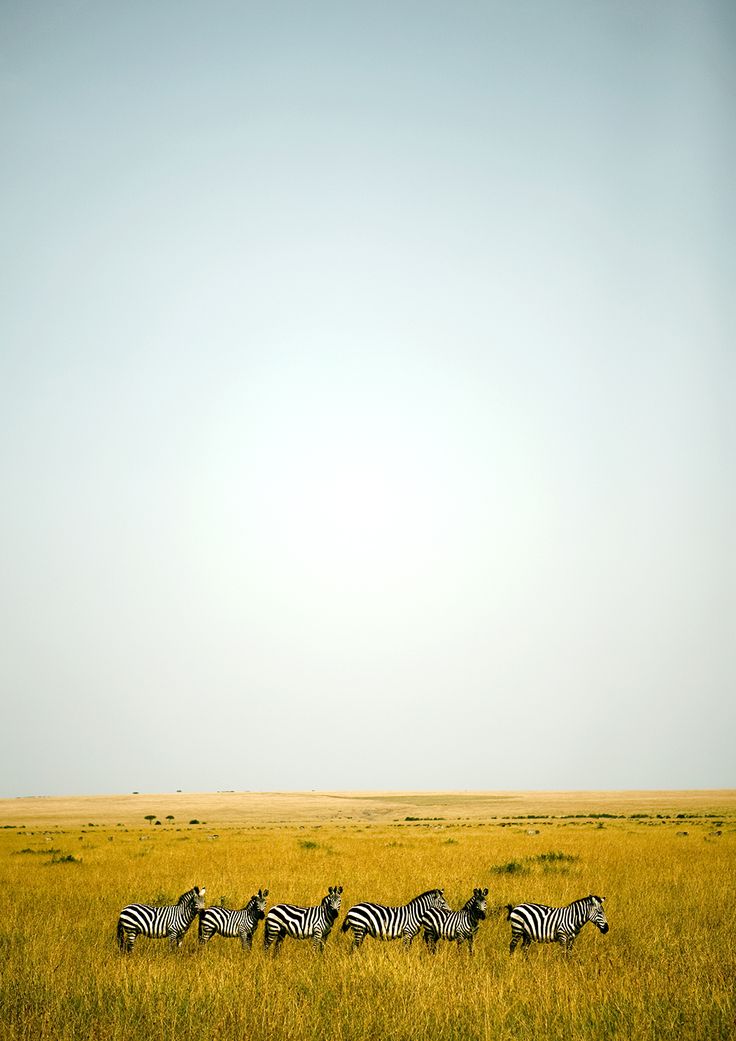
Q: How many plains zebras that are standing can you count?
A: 6